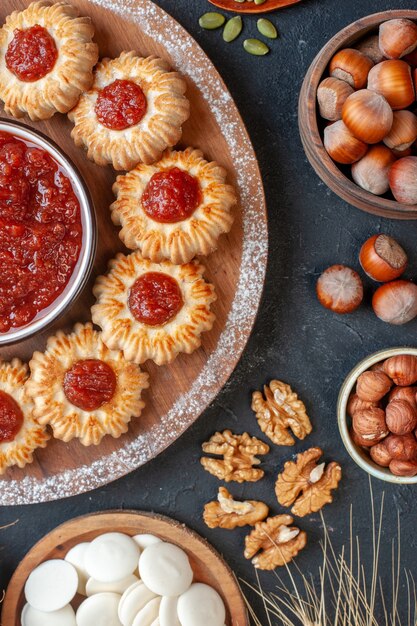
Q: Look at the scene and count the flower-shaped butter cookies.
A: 6